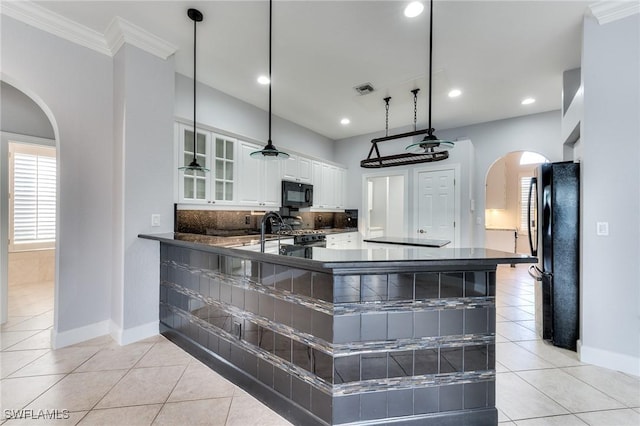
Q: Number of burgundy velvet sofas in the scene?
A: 0